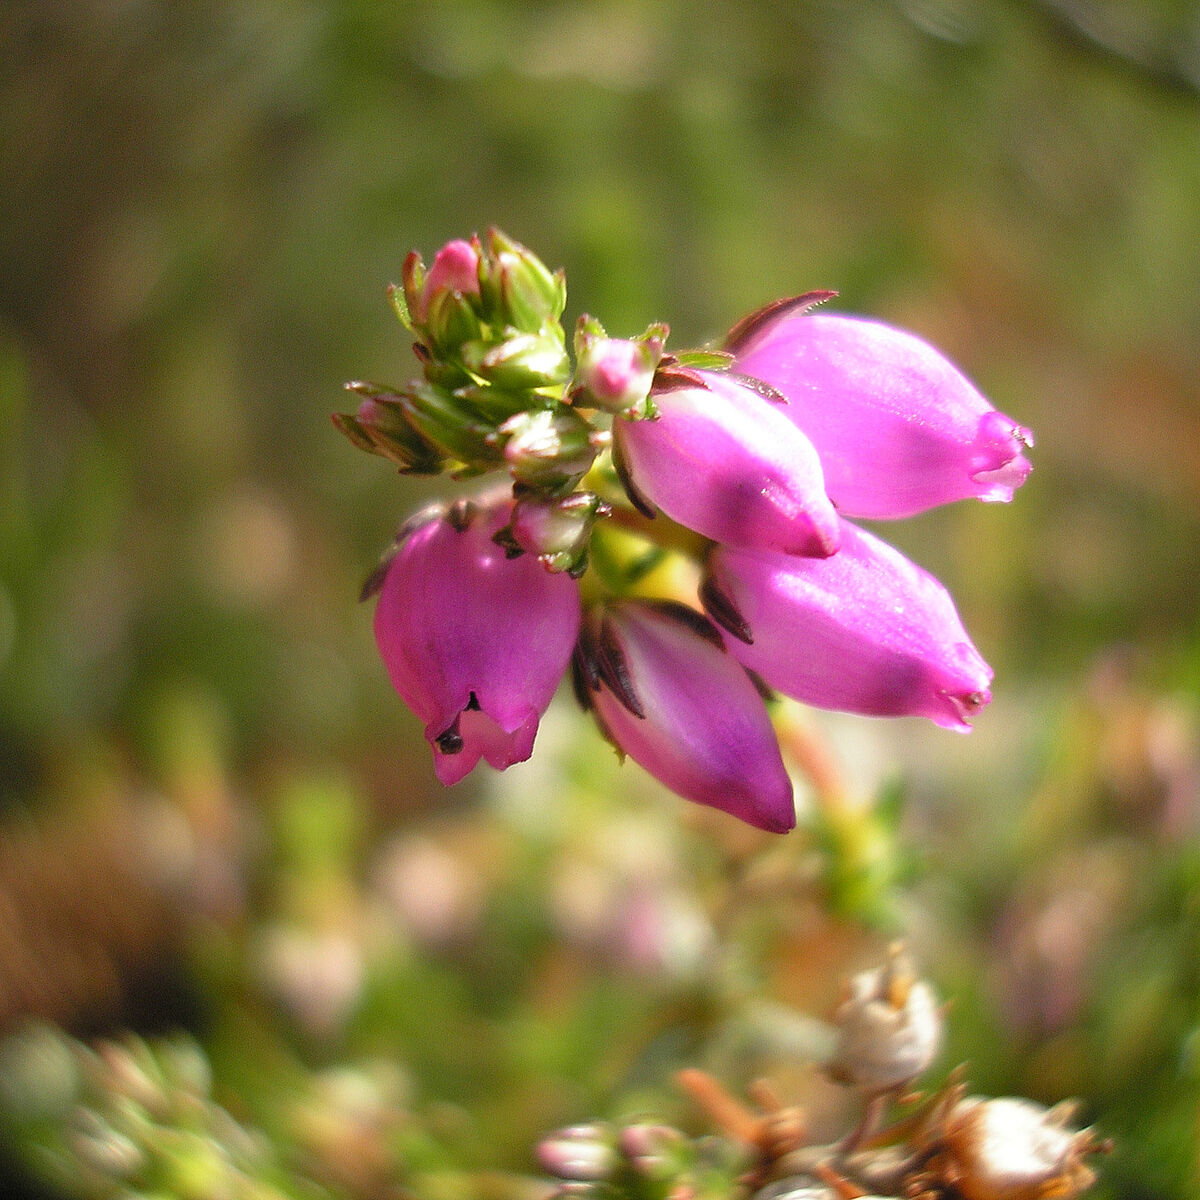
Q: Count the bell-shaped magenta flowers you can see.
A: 5